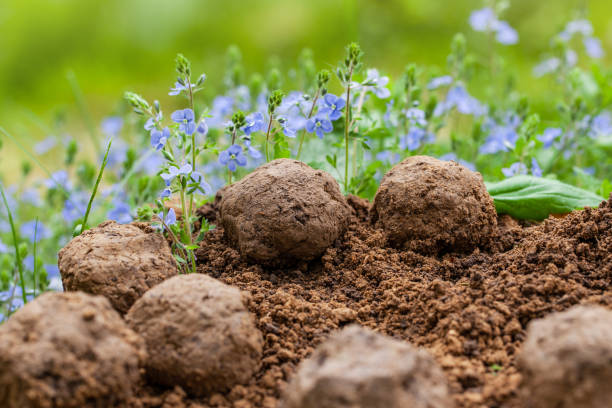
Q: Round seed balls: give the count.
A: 7